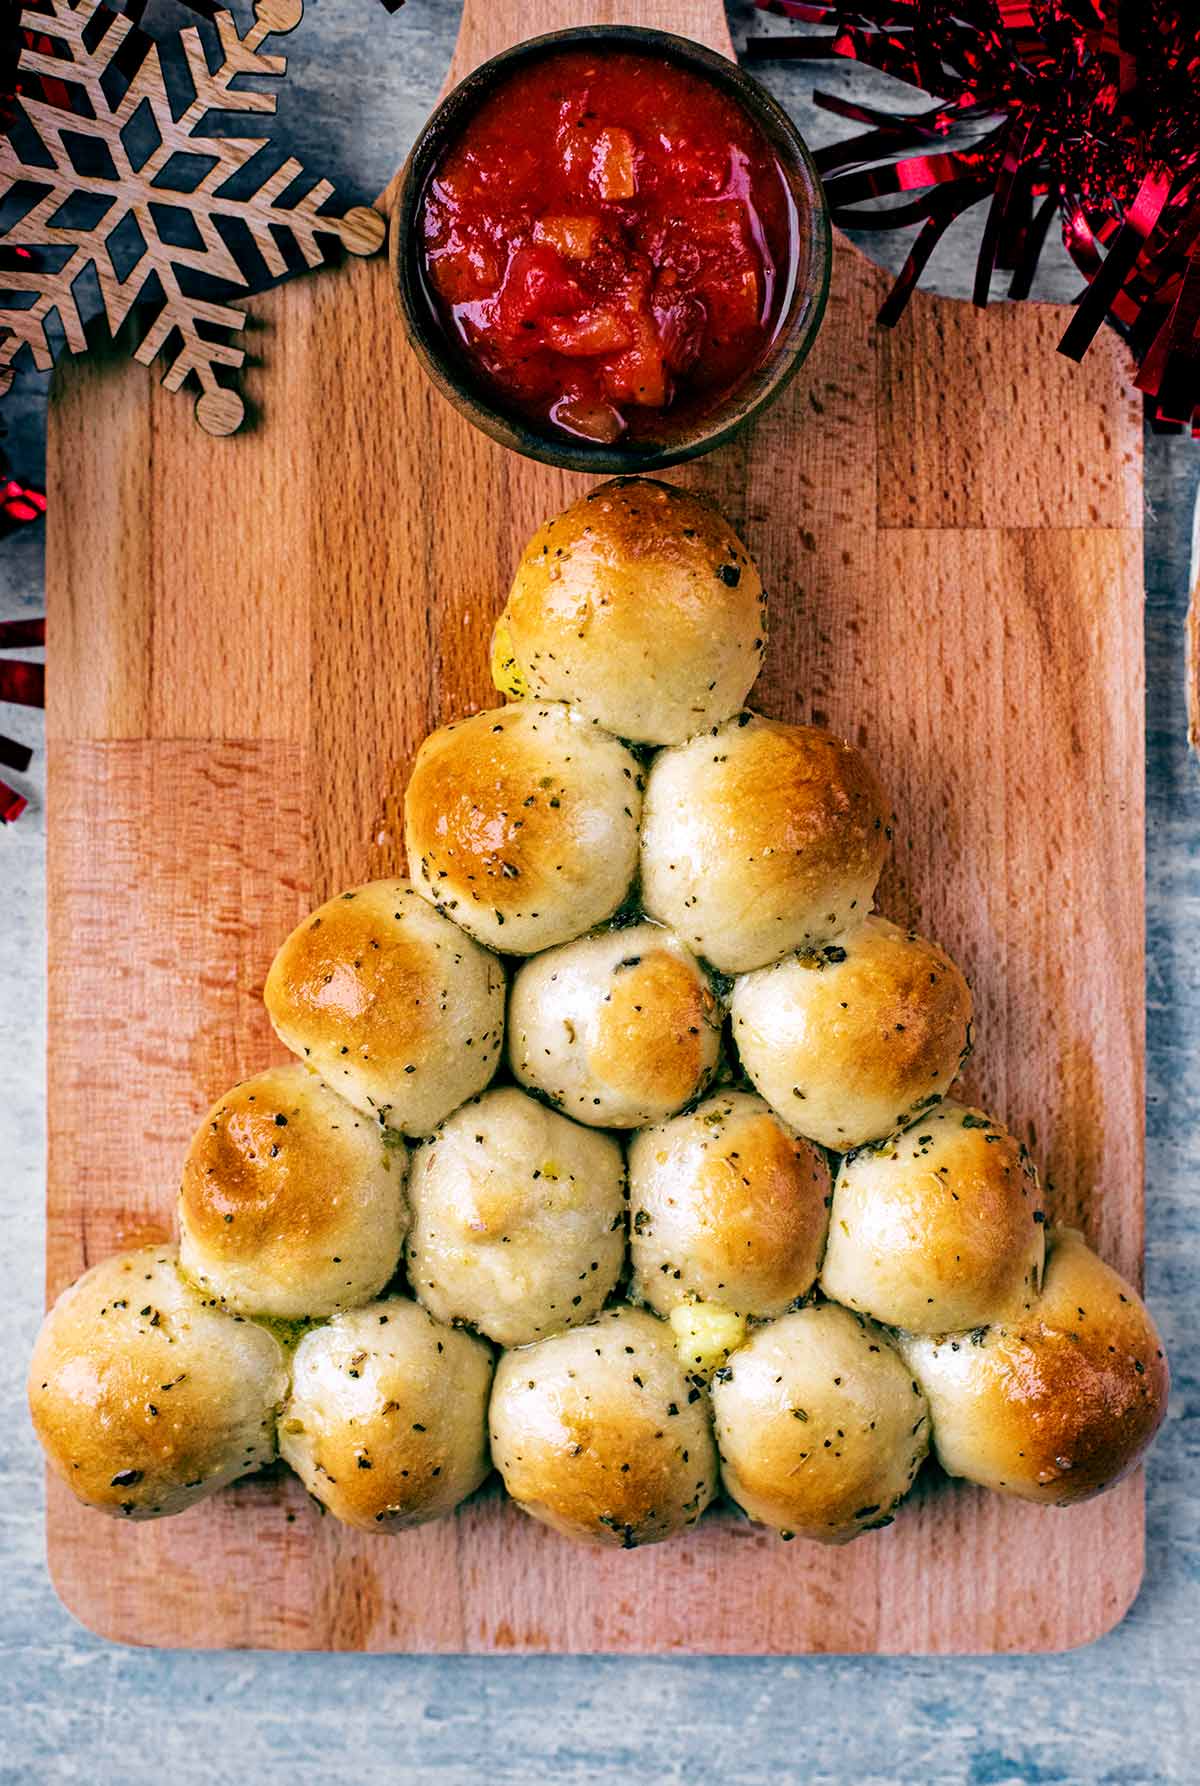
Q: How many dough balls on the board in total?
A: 15